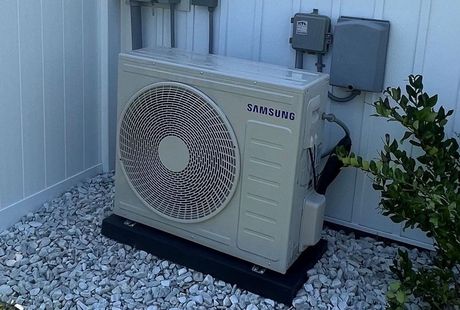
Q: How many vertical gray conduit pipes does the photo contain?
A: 5